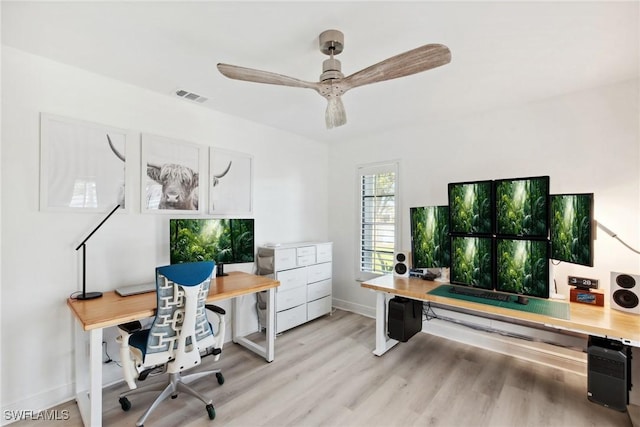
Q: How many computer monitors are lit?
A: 7